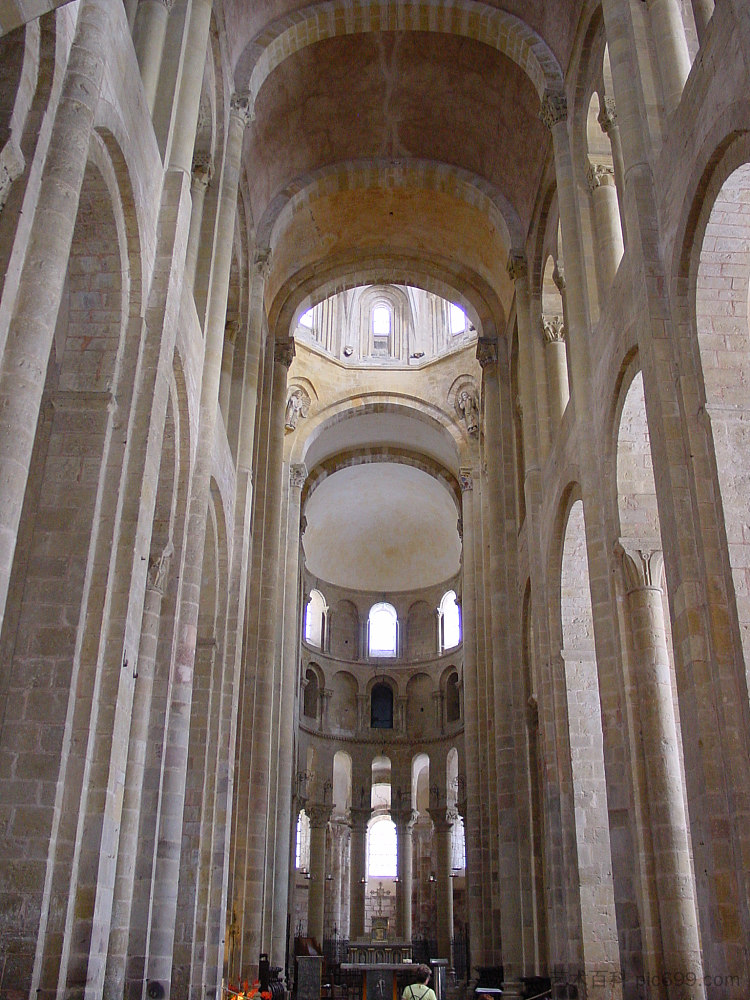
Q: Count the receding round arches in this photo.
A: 5